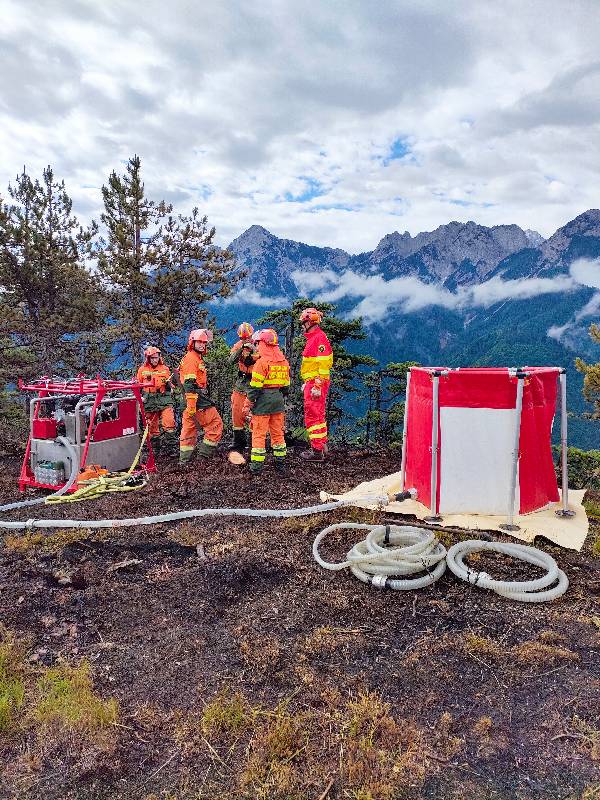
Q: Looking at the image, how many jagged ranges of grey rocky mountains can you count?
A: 1